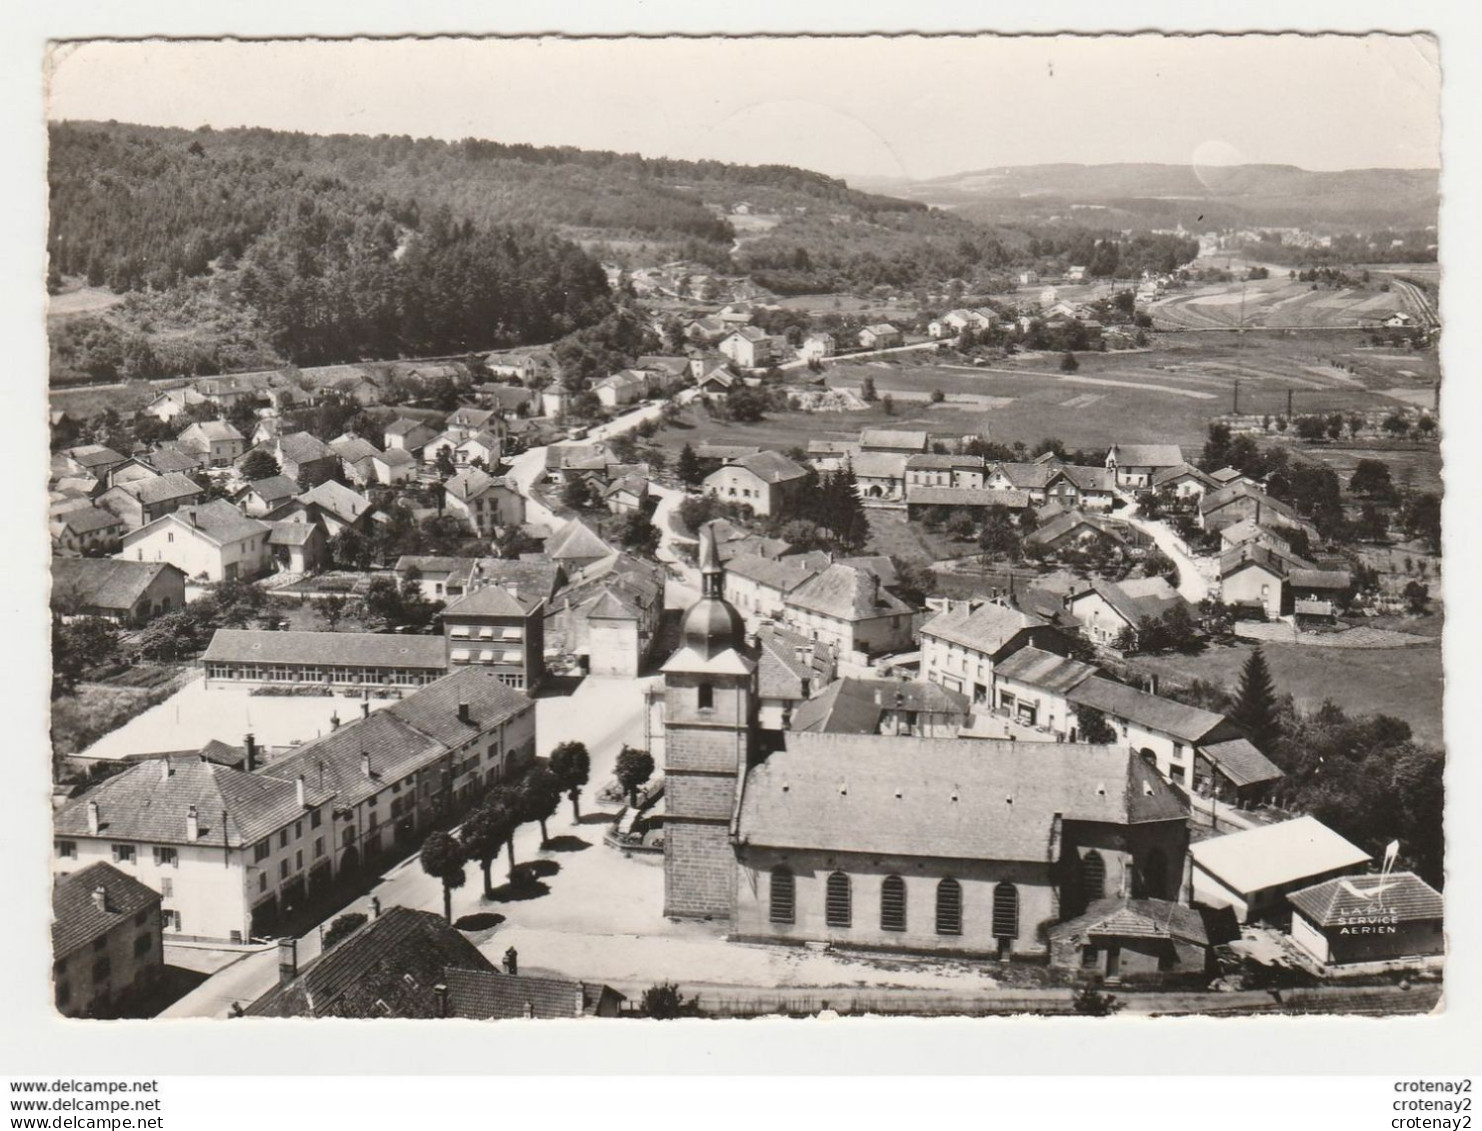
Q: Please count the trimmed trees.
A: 6